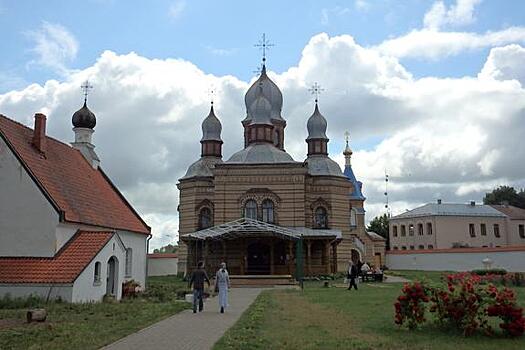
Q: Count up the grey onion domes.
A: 4